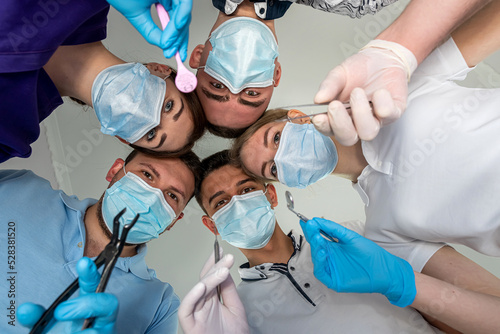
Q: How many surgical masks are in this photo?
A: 5